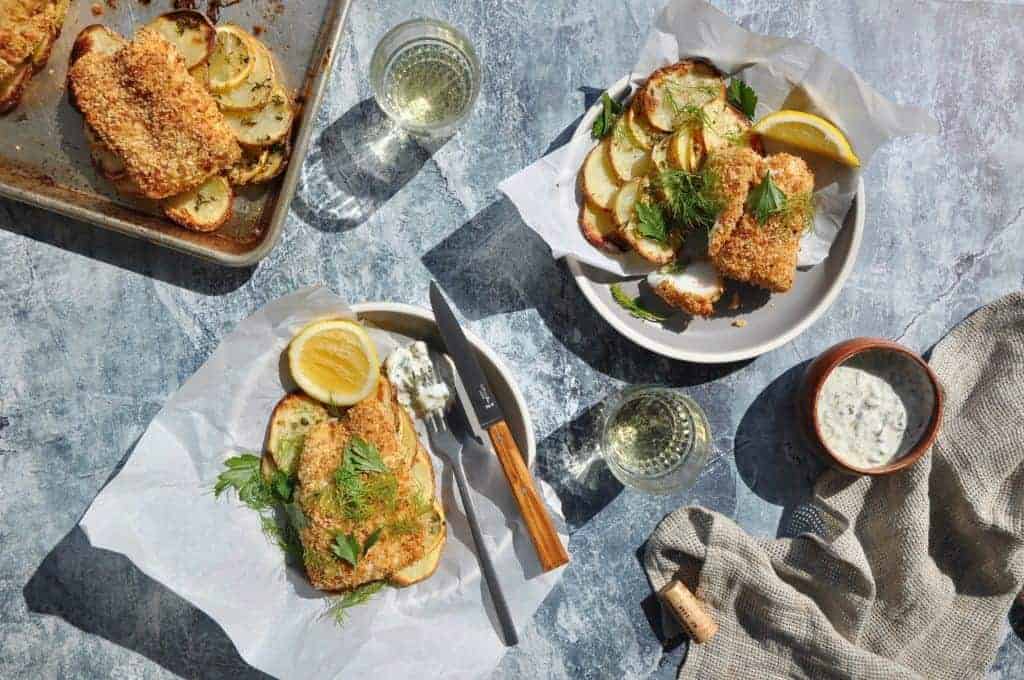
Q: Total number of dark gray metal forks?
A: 1